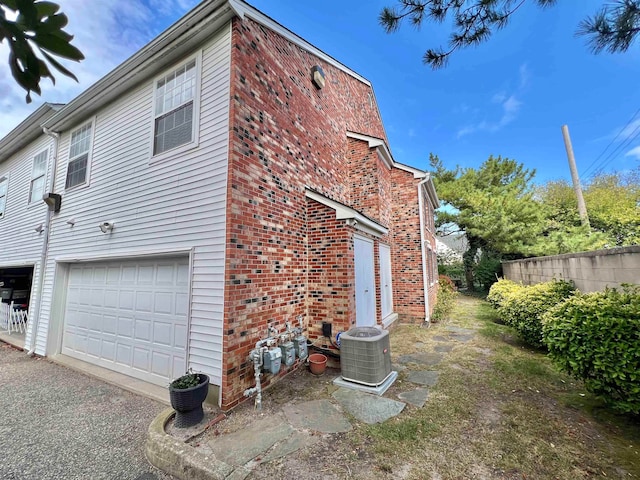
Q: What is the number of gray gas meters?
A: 3